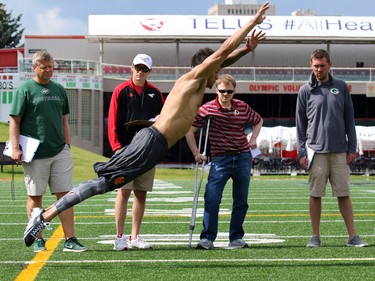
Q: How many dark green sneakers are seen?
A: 2